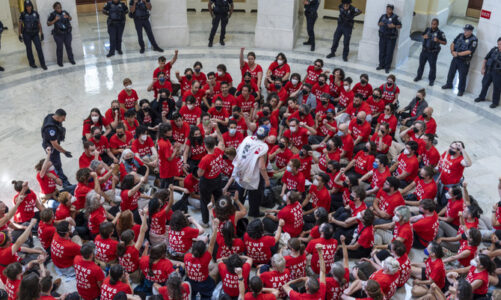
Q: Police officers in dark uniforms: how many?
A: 12